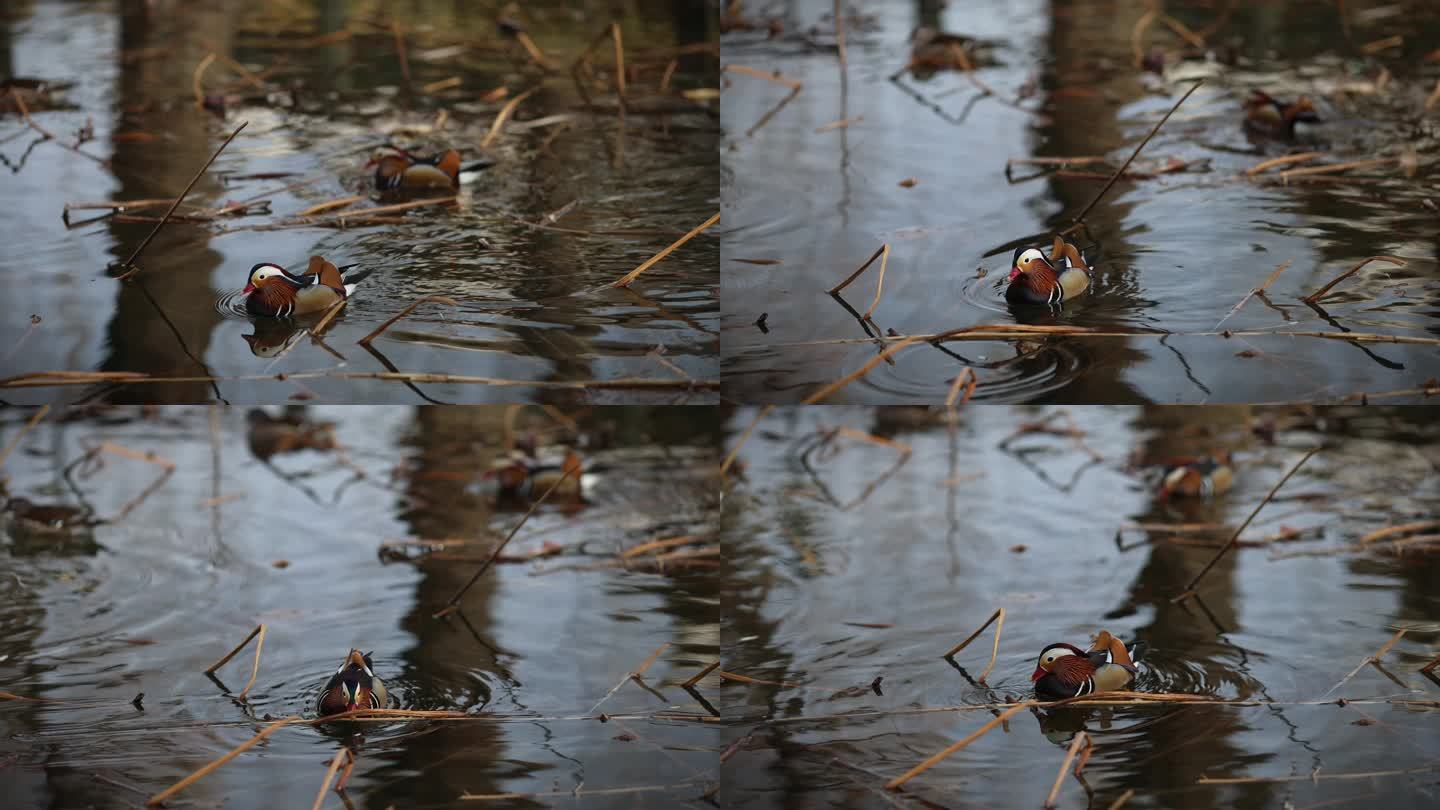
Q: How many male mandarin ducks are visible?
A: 8